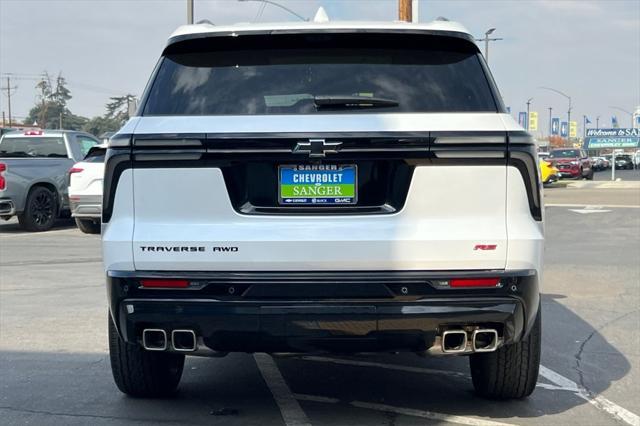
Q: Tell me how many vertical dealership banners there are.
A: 5